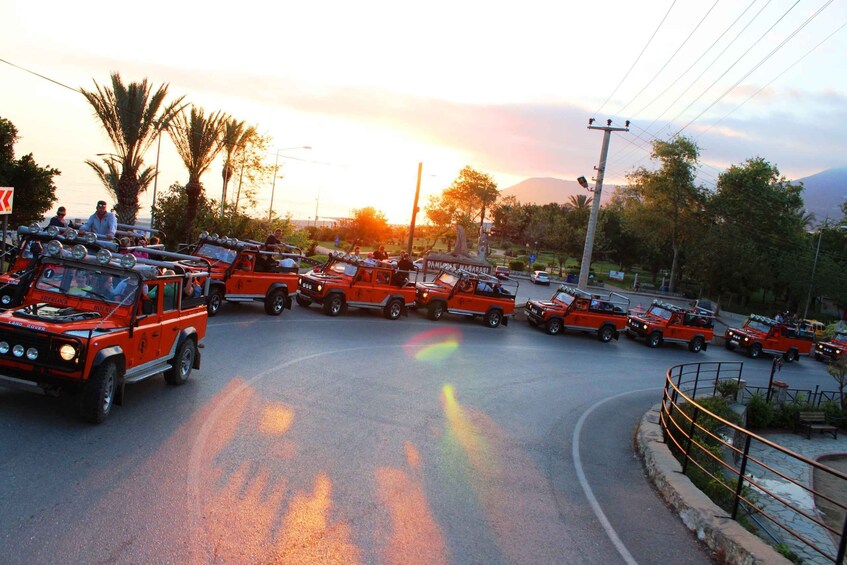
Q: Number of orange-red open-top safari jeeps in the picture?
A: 9